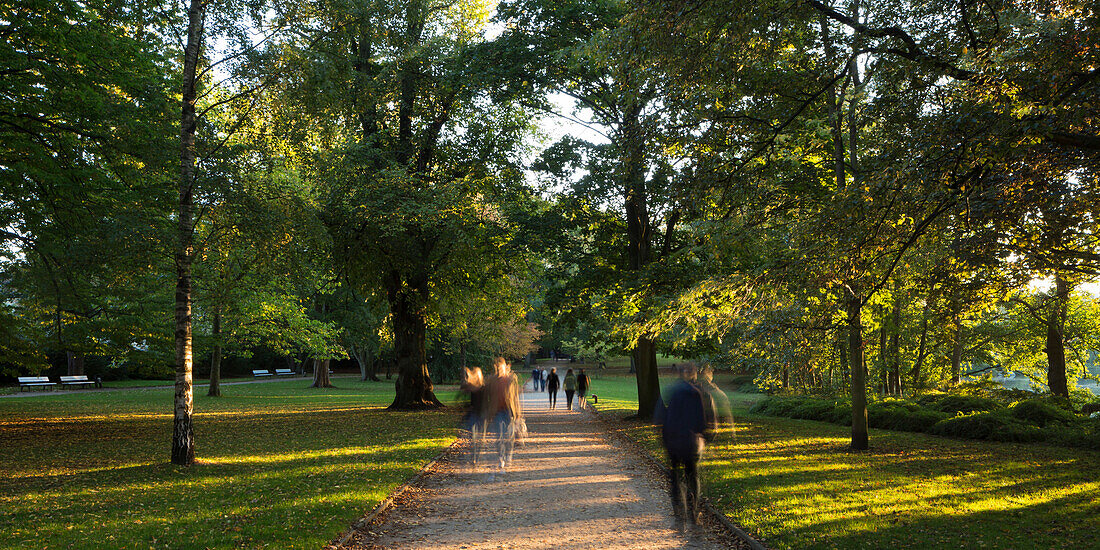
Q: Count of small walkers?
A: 5